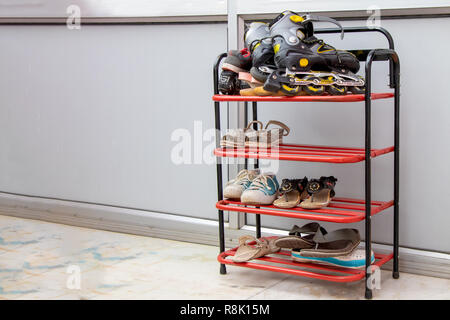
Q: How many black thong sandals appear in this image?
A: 2